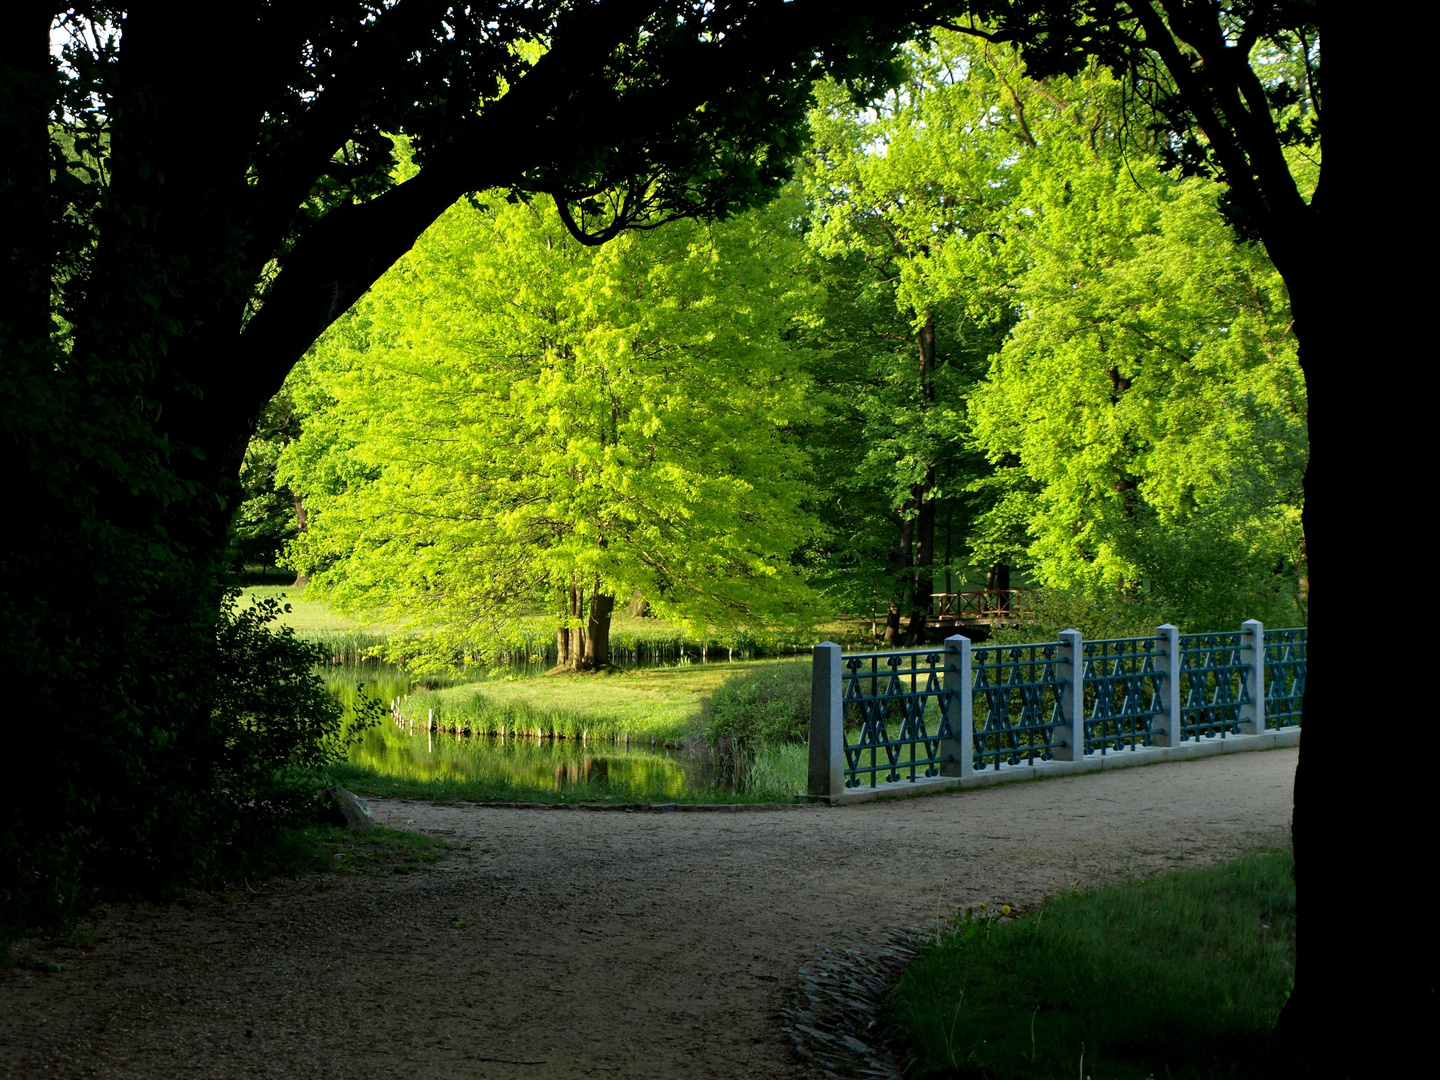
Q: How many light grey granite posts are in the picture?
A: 5